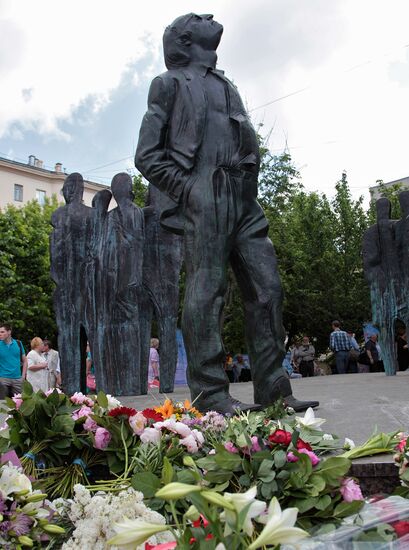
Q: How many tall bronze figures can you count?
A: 7